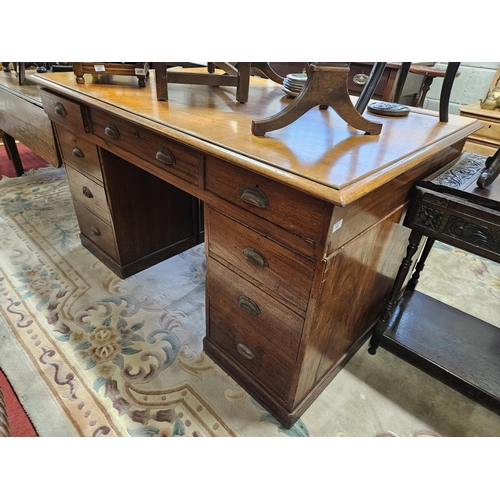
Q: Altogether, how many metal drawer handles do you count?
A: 11